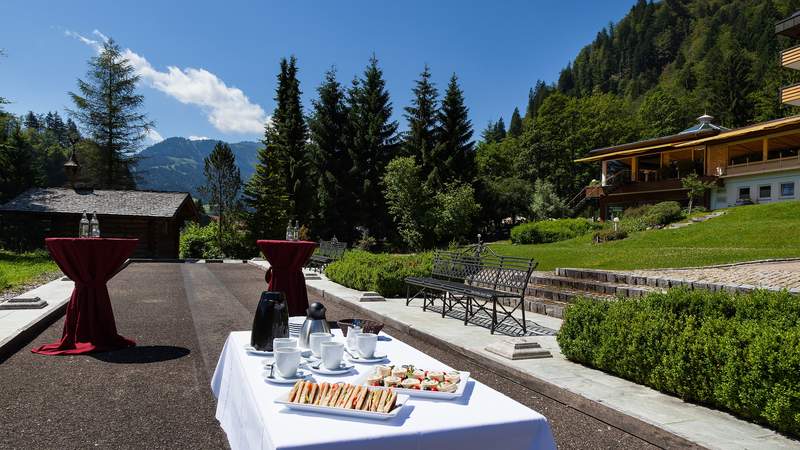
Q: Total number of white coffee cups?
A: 5